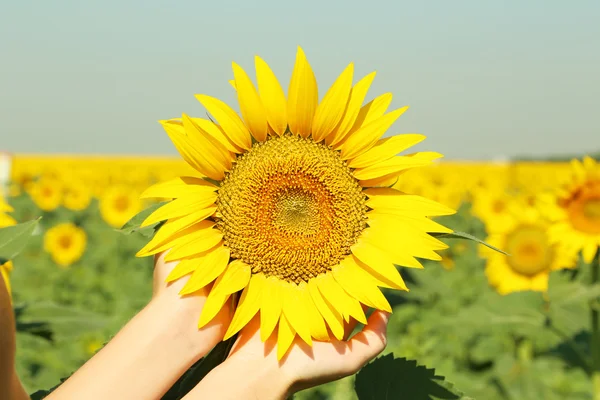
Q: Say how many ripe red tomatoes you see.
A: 0